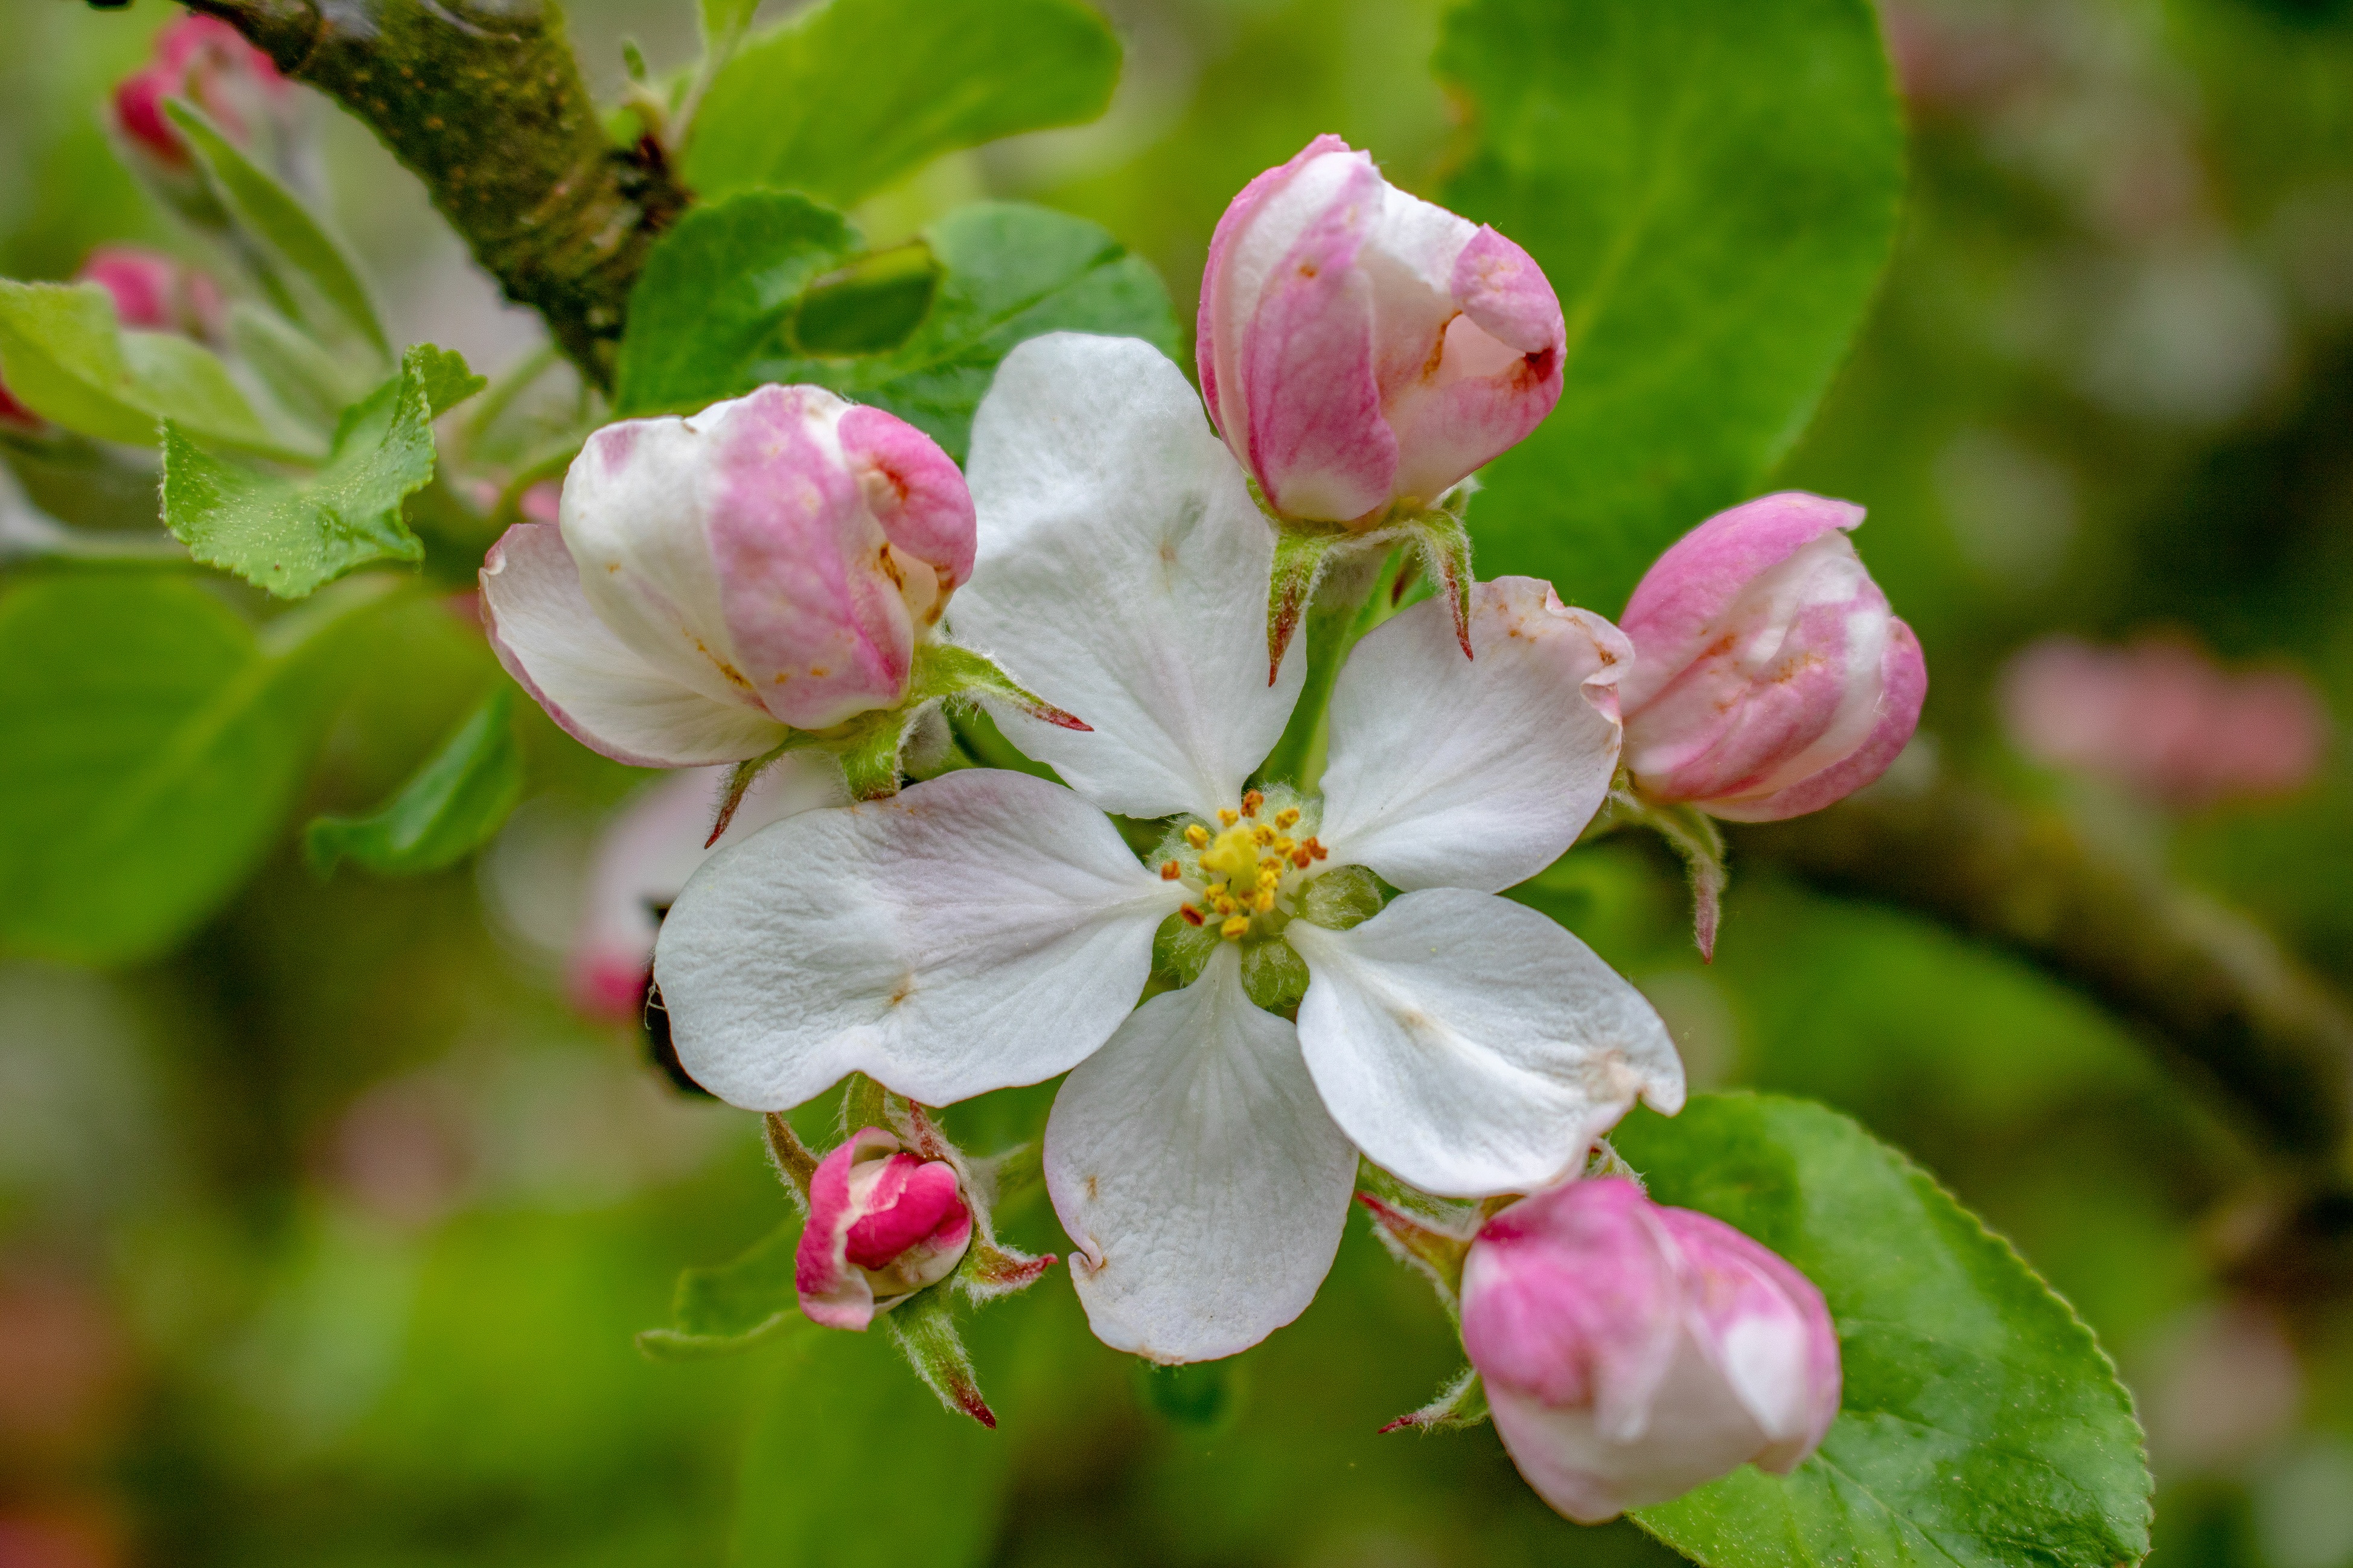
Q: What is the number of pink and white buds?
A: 5